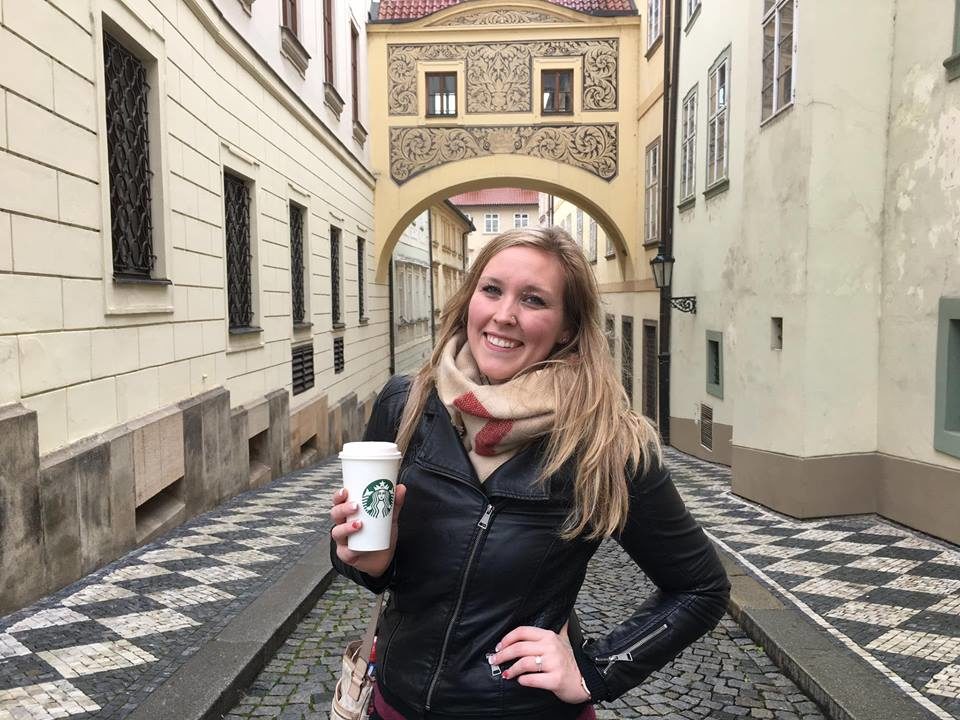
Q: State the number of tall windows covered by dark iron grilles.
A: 5